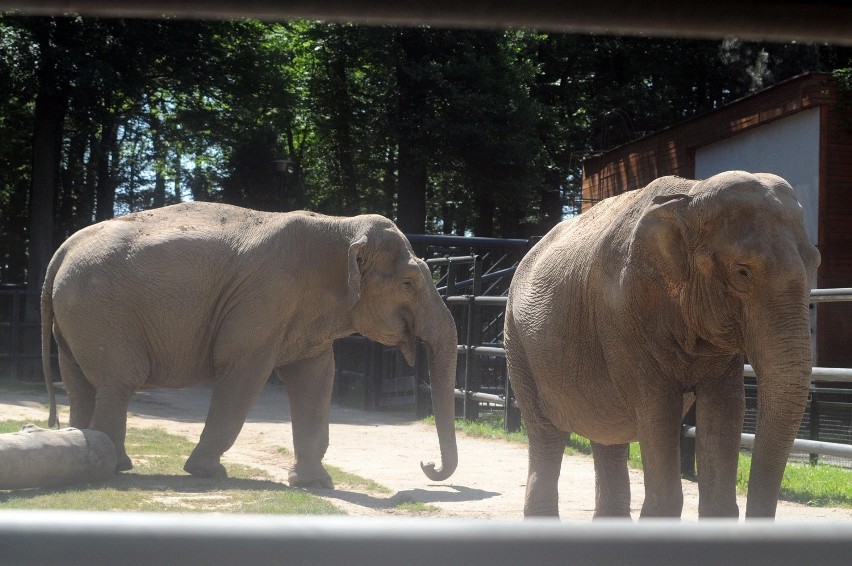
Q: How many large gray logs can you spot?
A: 1